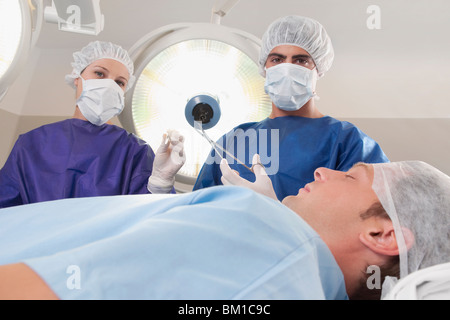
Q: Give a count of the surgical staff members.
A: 2